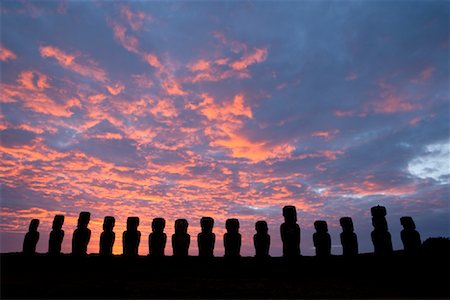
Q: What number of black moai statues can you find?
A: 15